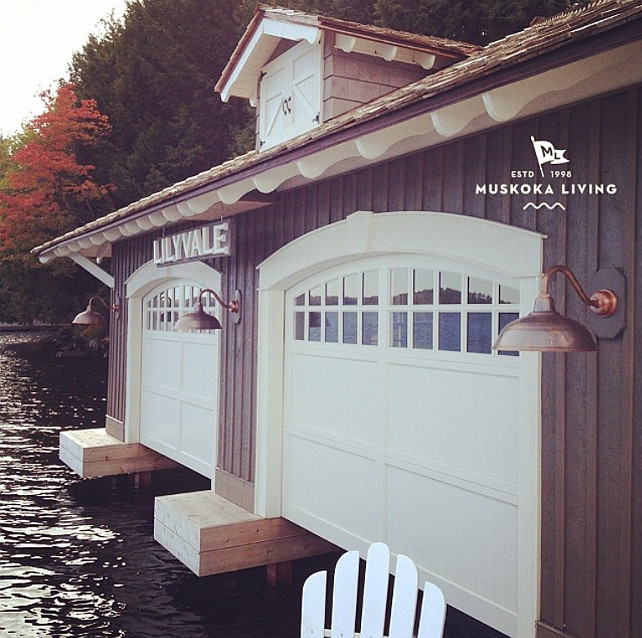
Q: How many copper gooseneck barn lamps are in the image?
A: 3